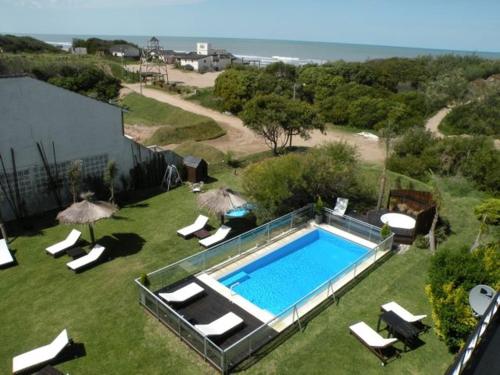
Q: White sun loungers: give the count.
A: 11